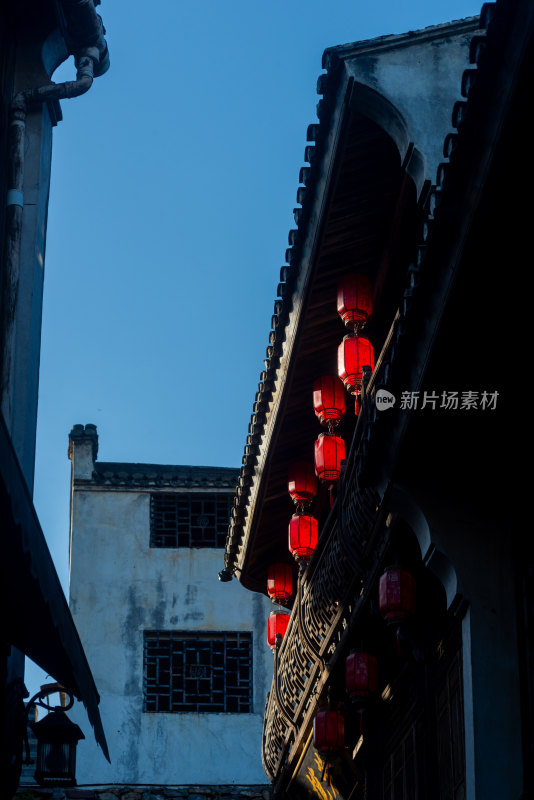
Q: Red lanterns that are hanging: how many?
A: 11